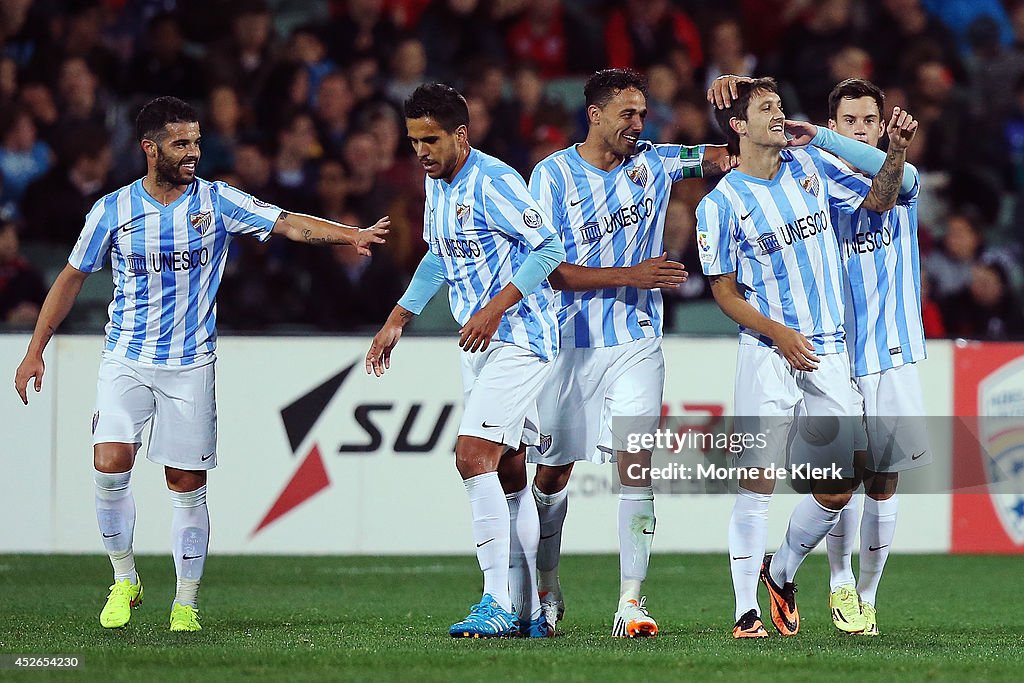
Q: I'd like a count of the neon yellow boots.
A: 4